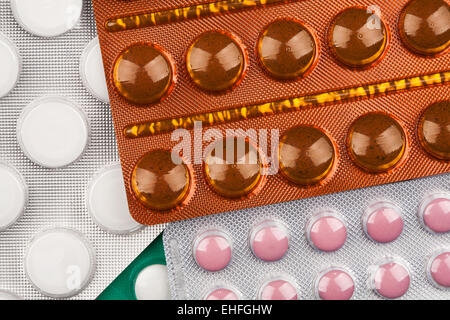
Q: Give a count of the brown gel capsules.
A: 10